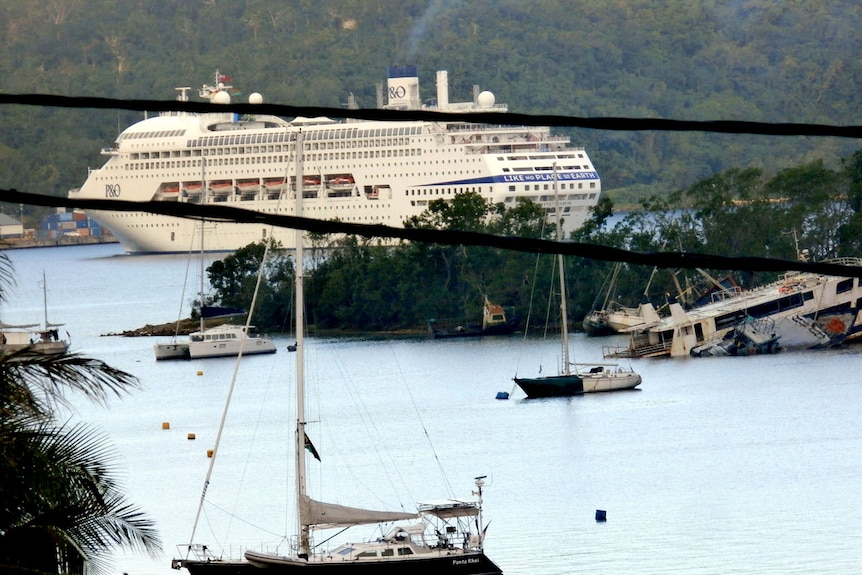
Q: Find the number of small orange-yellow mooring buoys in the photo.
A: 4